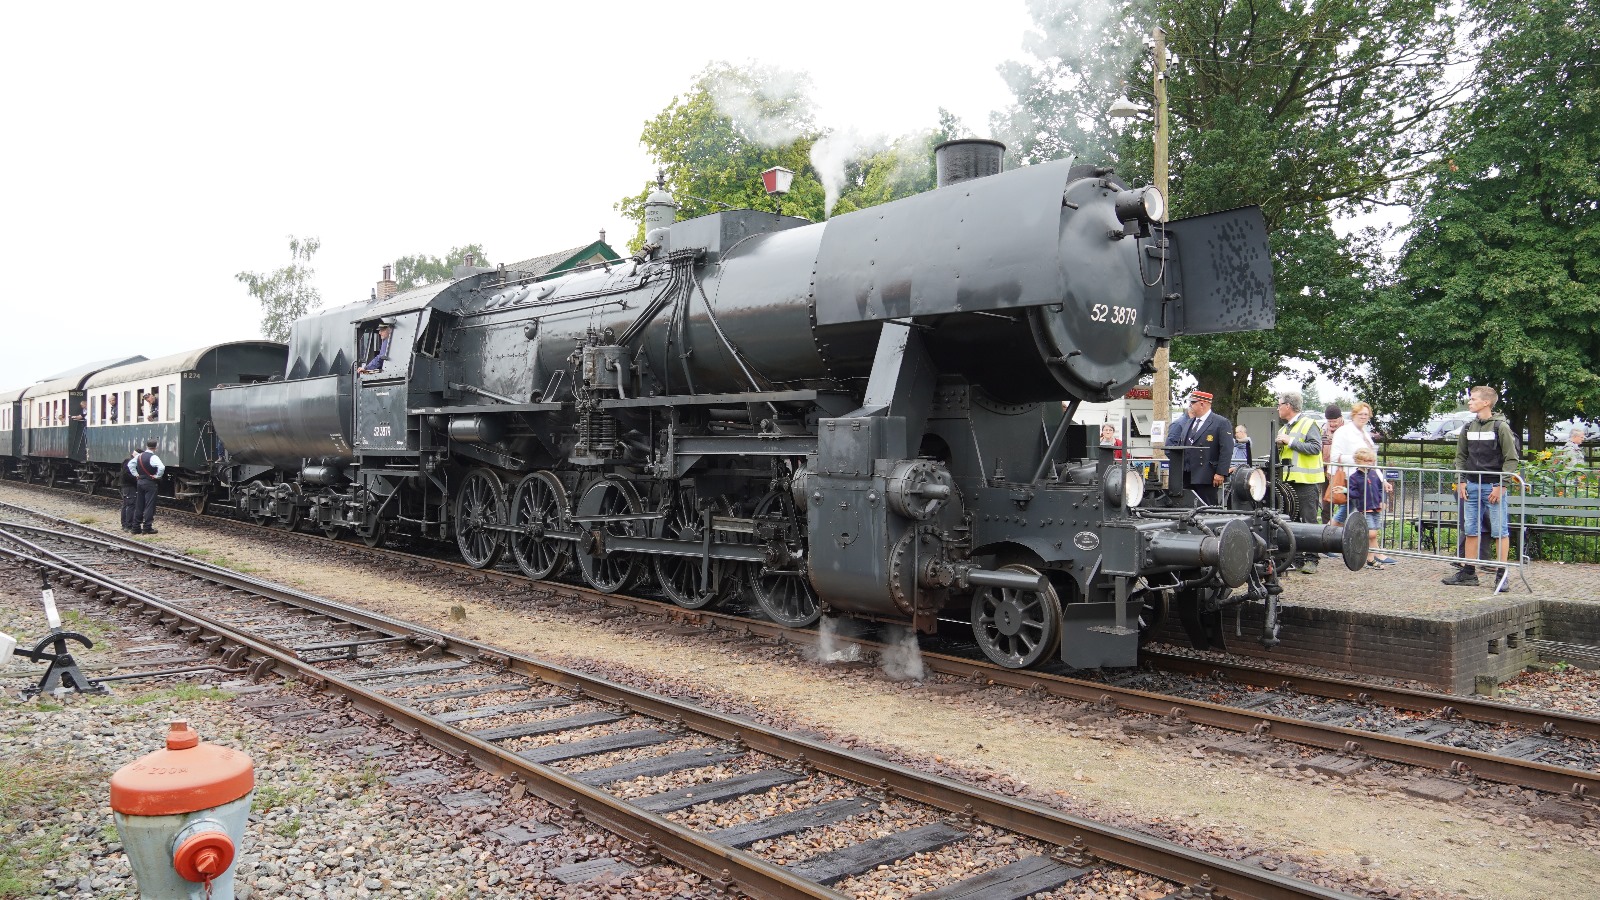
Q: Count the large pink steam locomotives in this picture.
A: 0